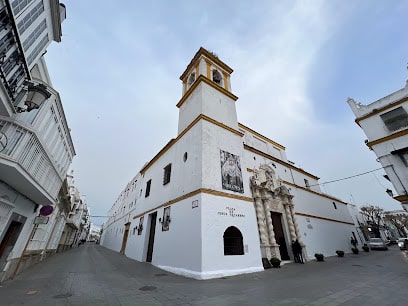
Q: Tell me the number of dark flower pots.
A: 5